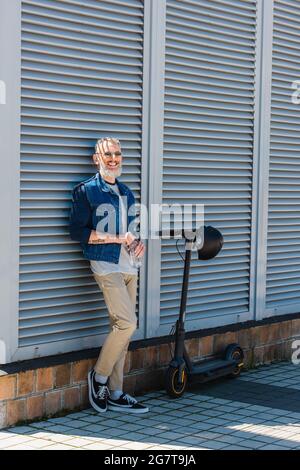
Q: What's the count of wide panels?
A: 3